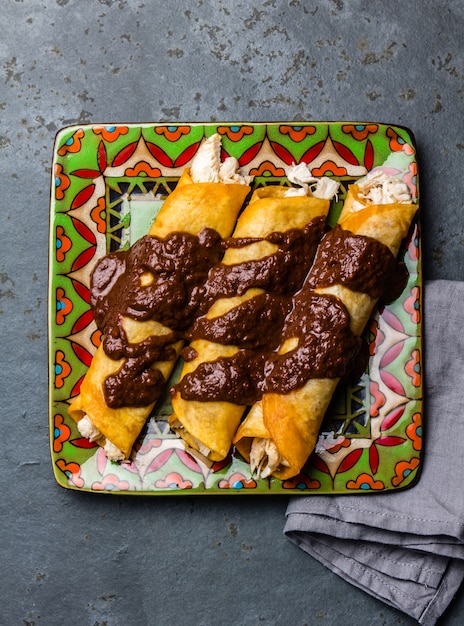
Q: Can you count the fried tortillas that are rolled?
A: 3